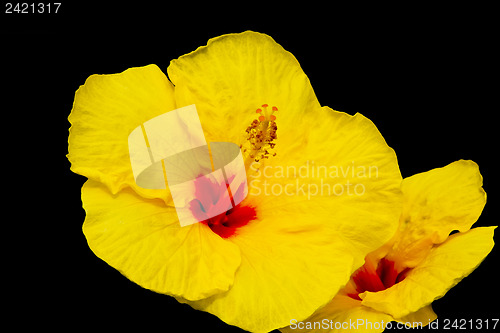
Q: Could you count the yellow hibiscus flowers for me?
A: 2